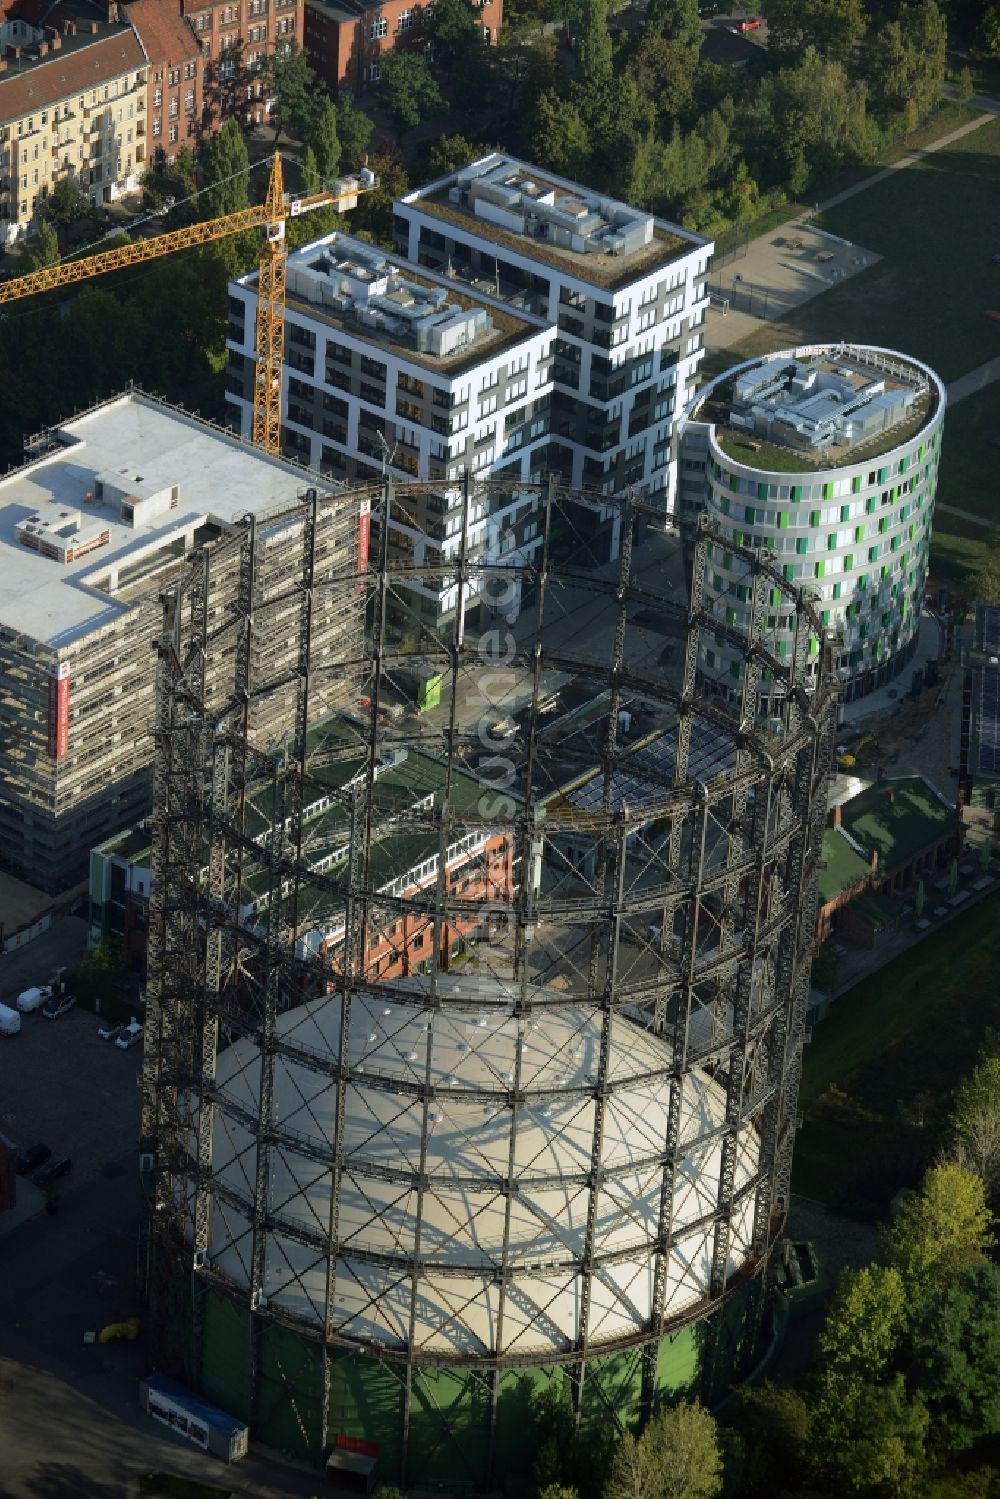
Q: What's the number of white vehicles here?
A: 5